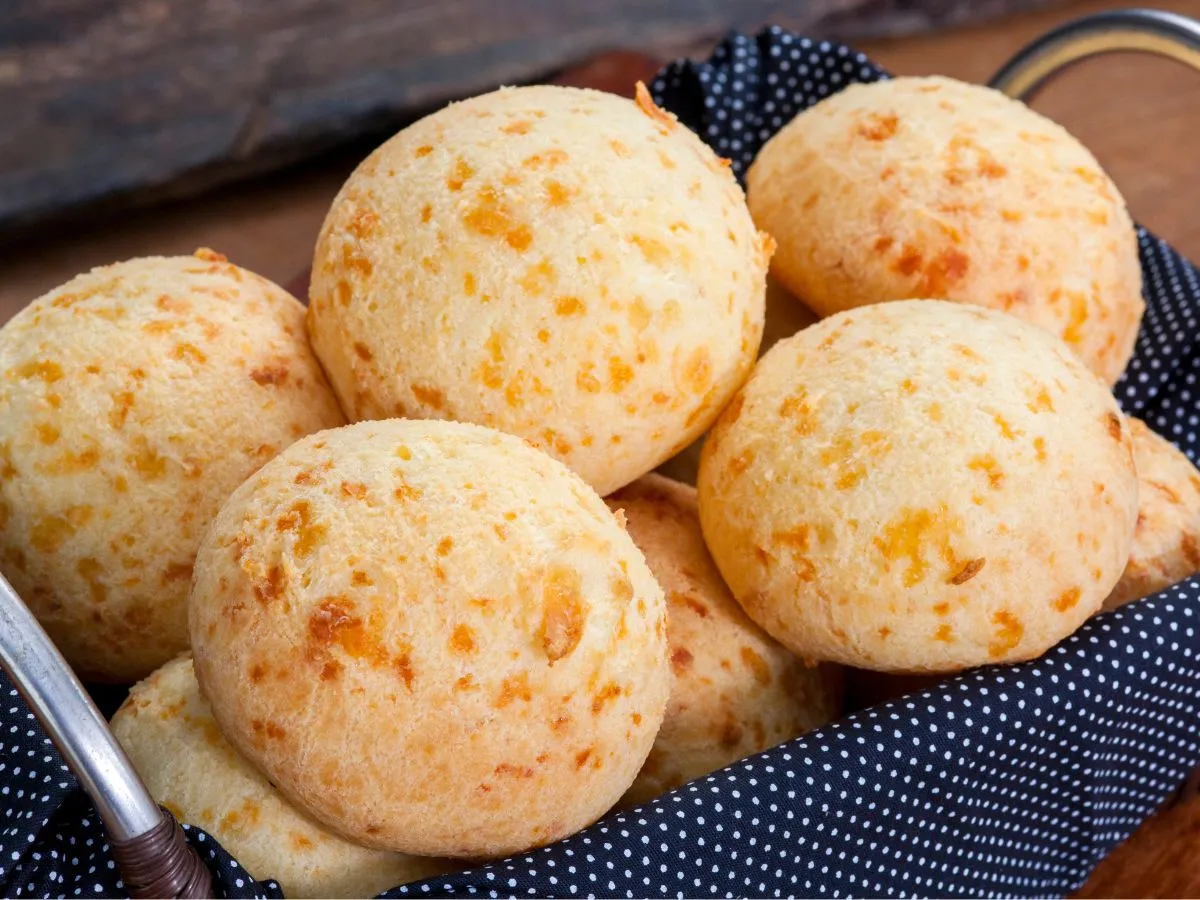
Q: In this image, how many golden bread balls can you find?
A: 8